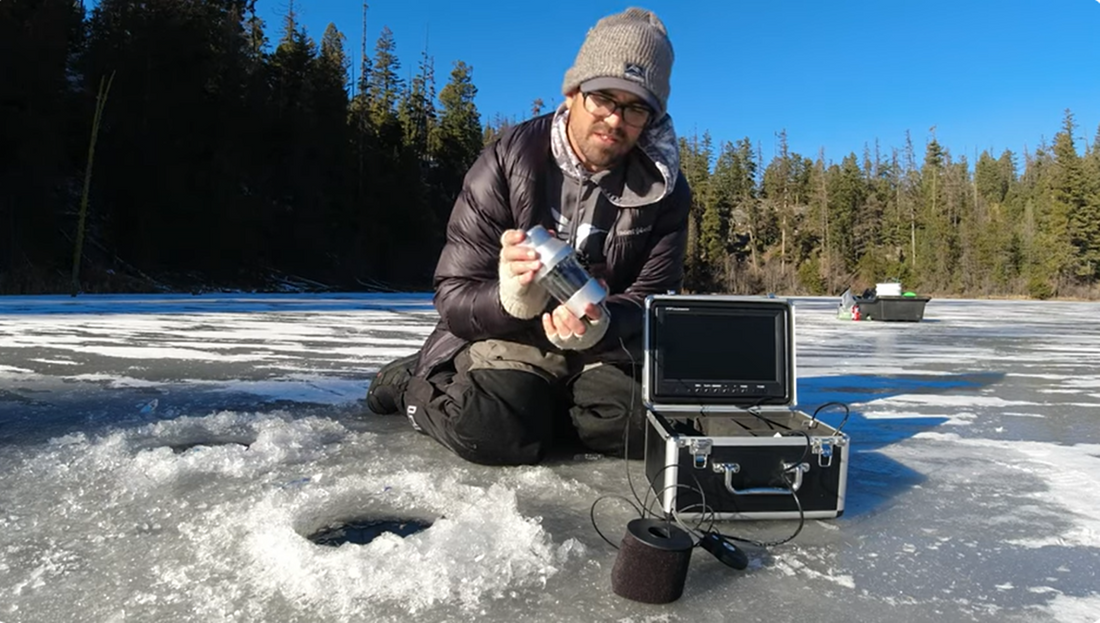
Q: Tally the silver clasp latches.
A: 2